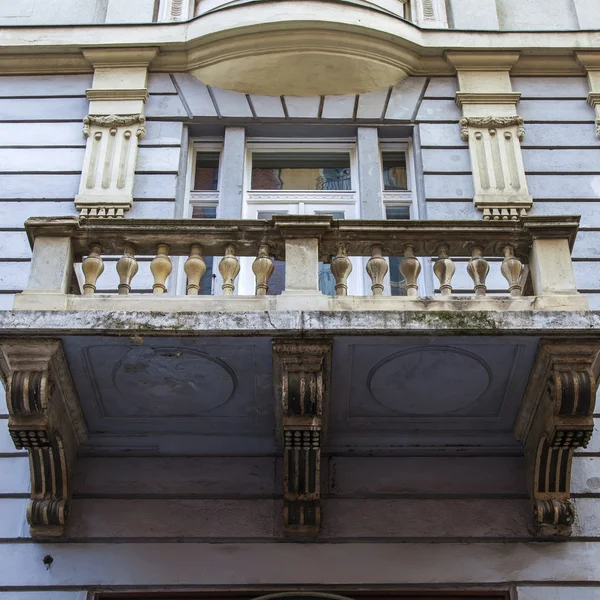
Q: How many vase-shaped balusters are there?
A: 12